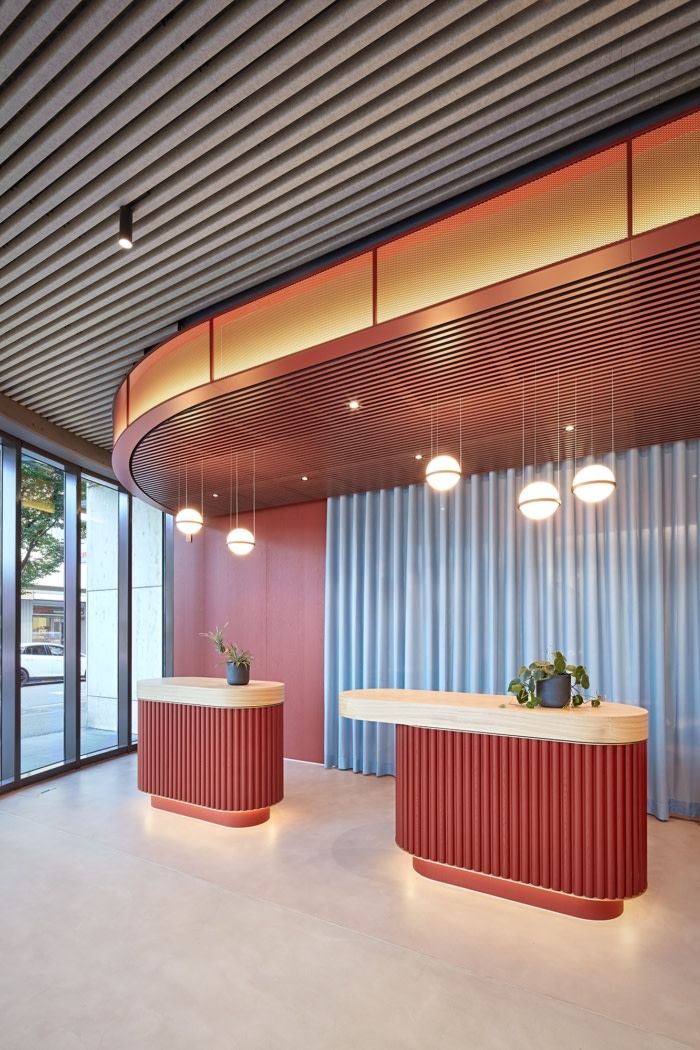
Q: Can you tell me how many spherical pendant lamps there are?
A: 5